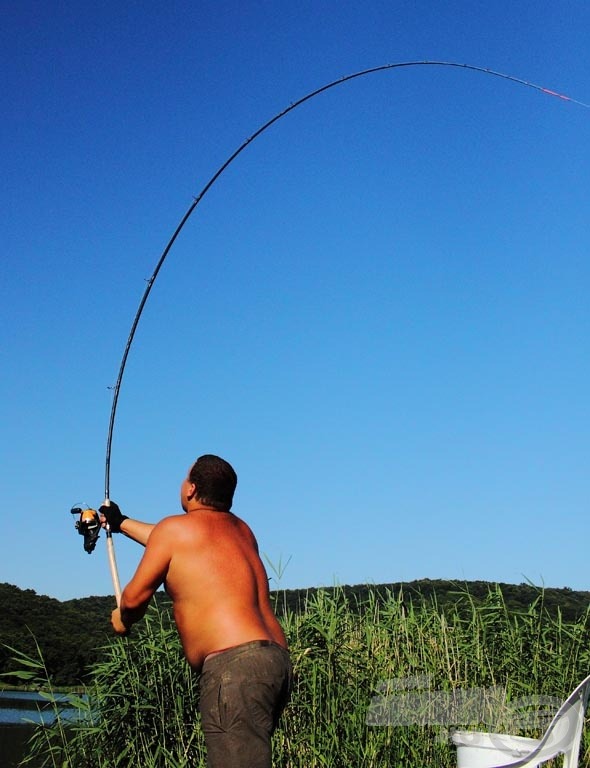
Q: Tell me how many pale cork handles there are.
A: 1